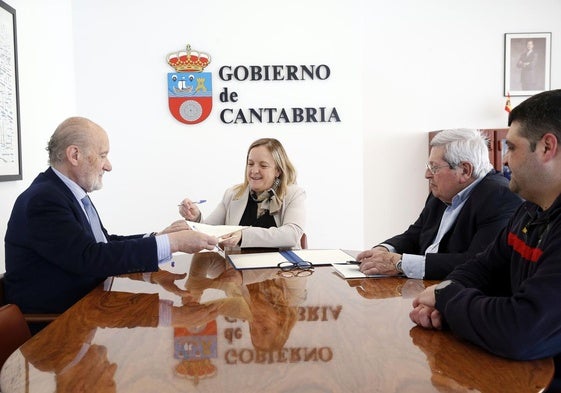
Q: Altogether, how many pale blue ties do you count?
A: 1